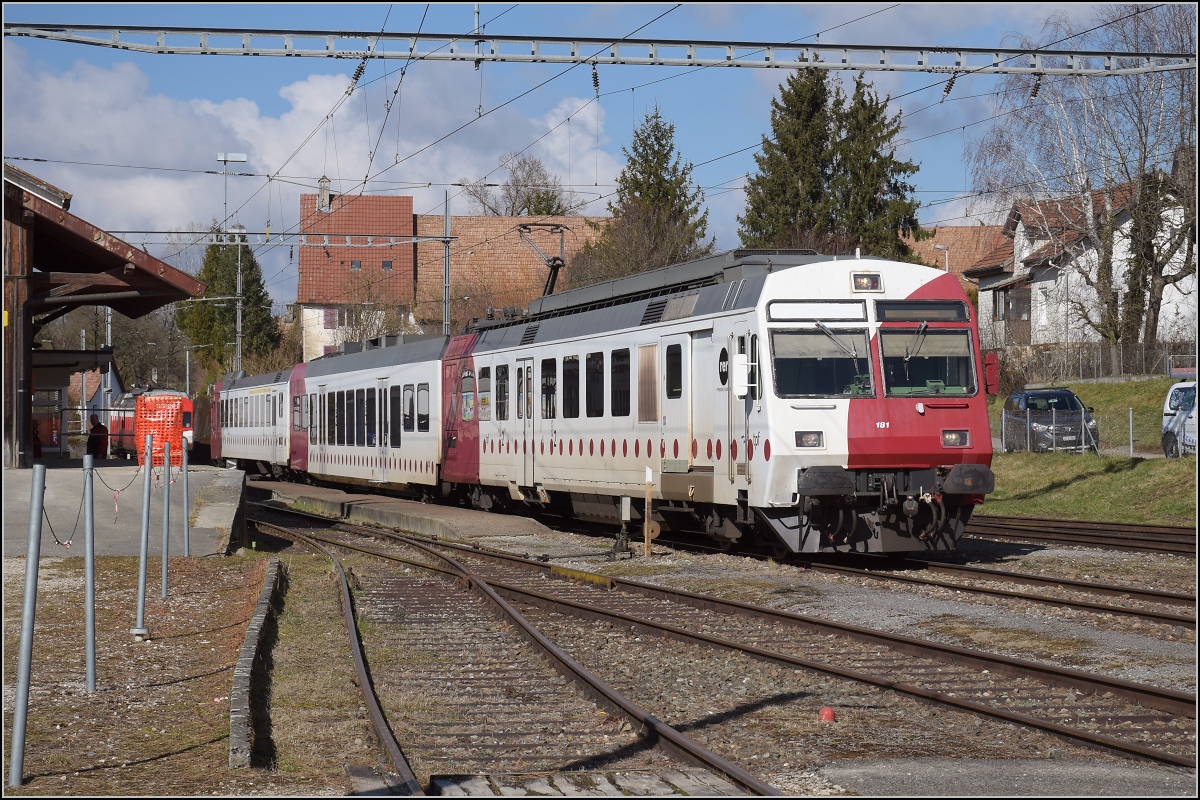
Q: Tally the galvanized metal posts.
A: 5